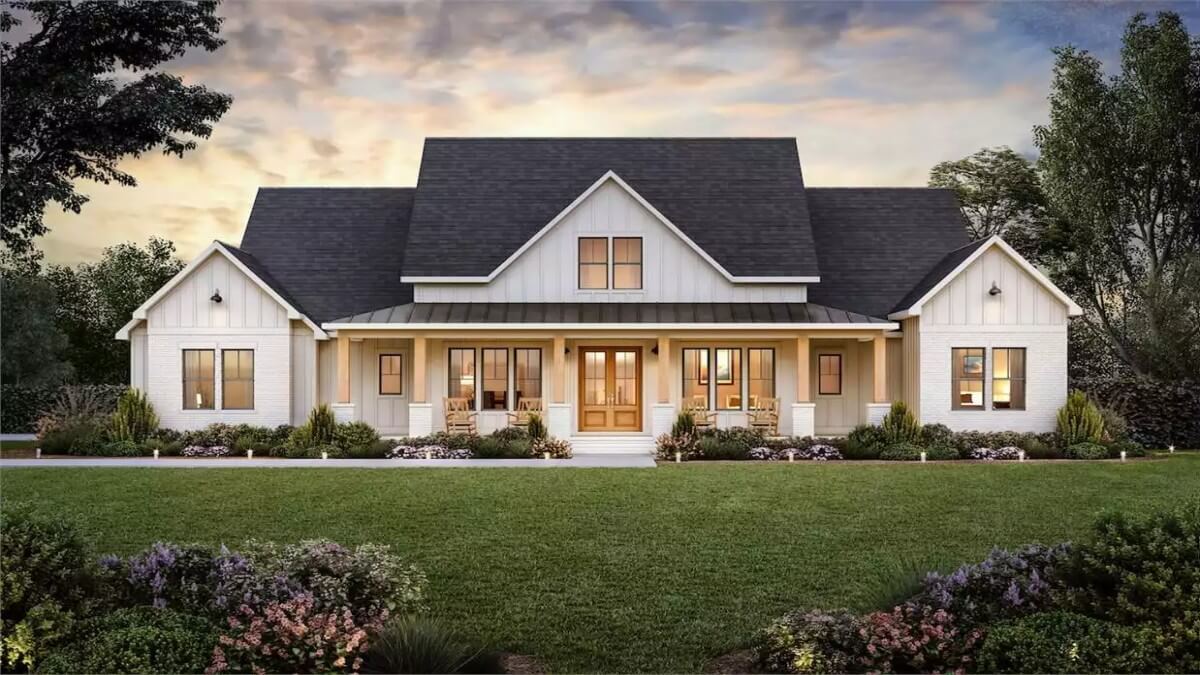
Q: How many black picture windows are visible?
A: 14